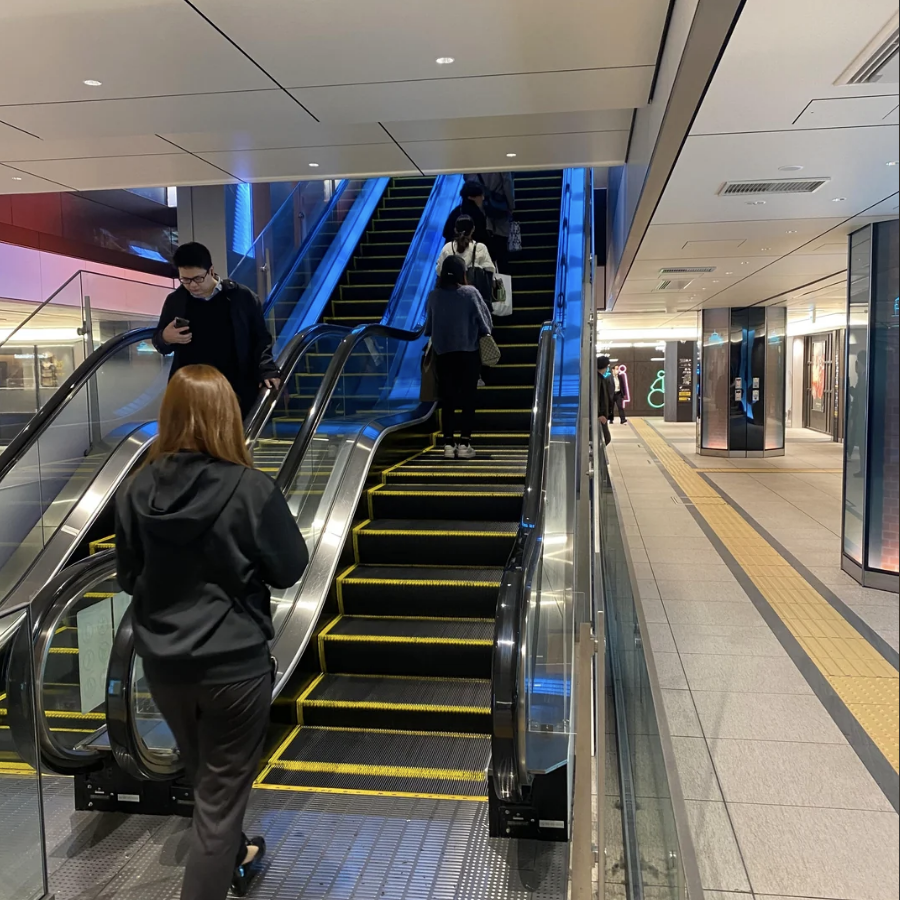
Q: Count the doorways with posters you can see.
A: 1